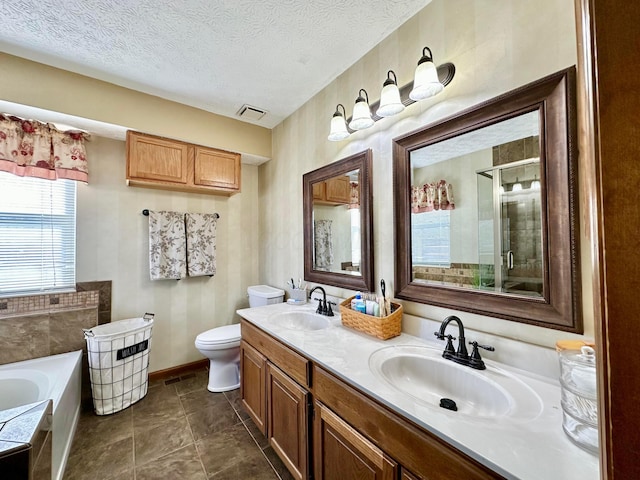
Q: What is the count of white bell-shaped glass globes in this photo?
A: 4